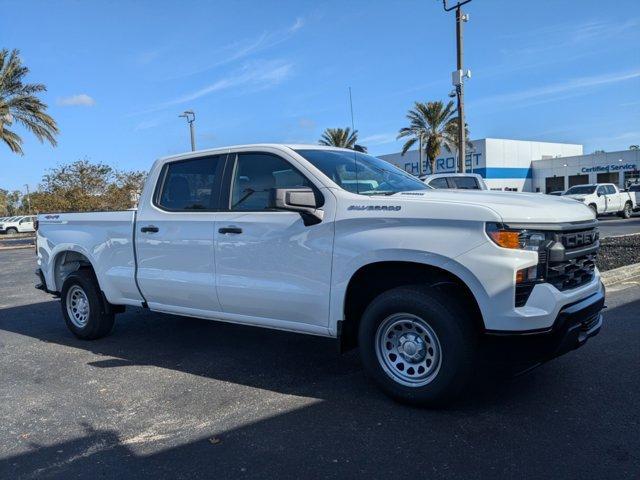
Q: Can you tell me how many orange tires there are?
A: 0